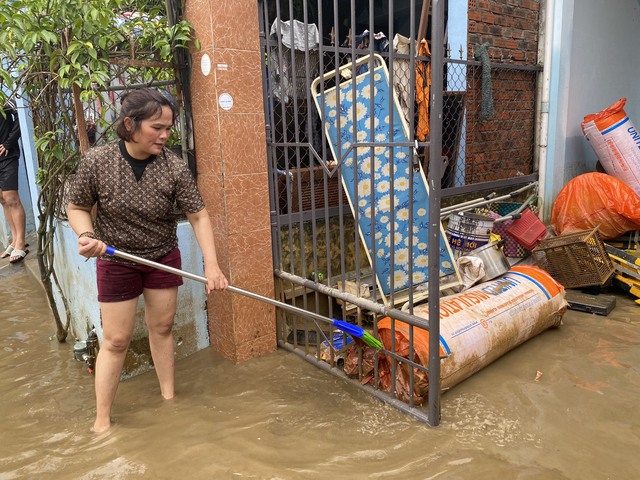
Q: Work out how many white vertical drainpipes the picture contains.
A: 1